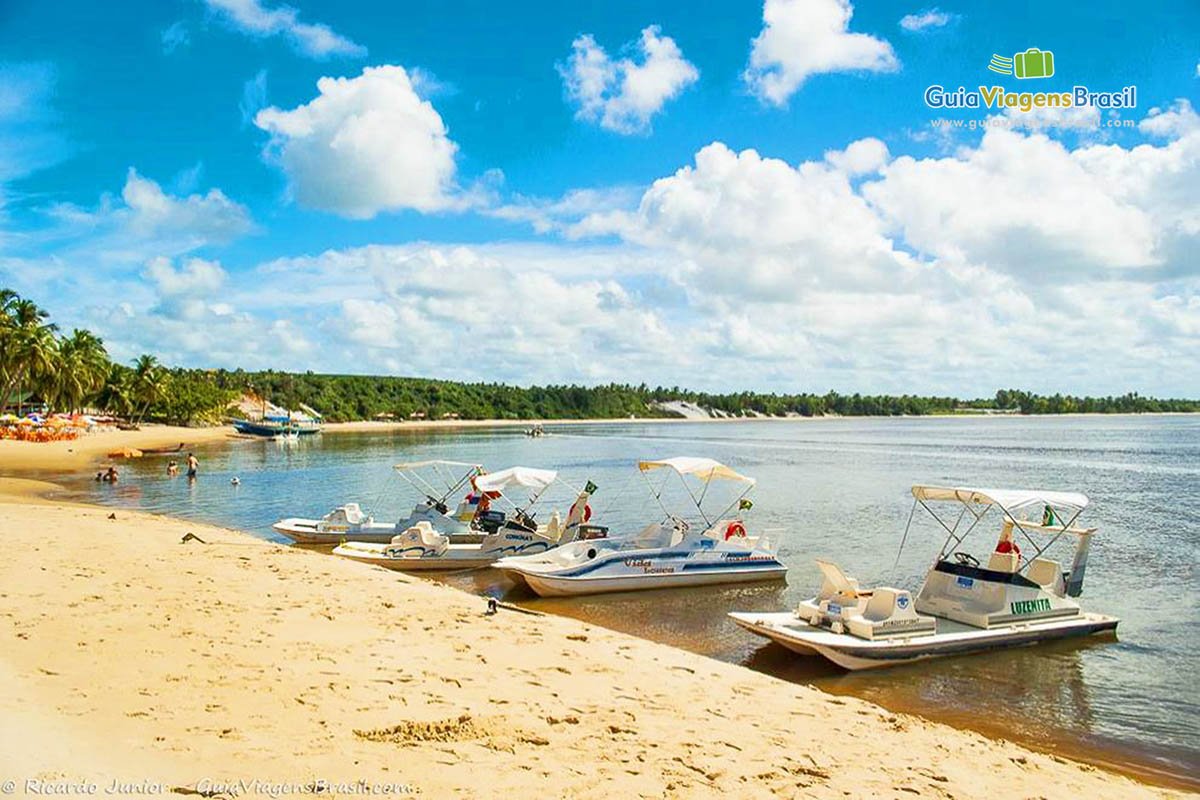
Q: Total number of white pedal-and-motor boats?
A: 4